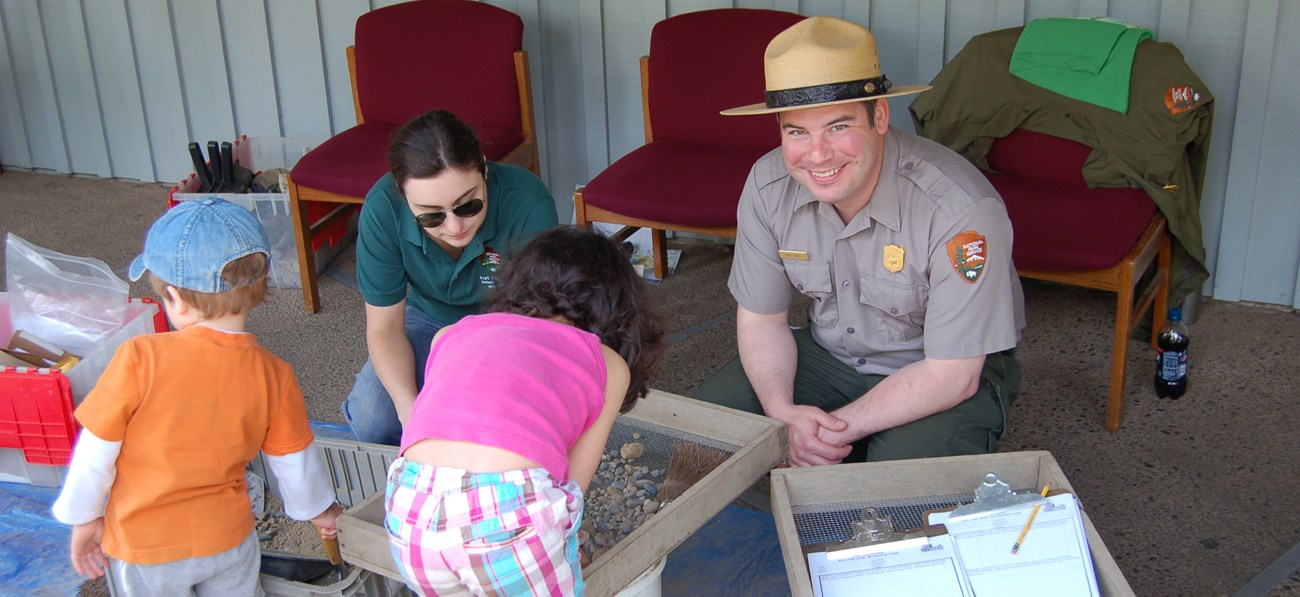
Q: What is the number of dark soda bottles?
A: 1